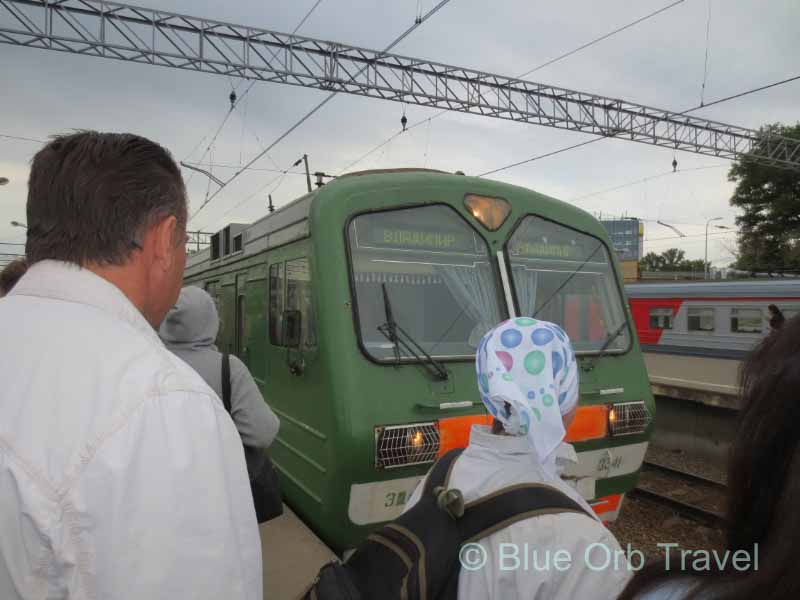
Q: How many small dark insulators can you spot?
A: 3